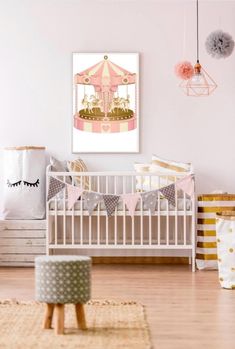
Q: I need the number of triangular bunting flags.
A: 8